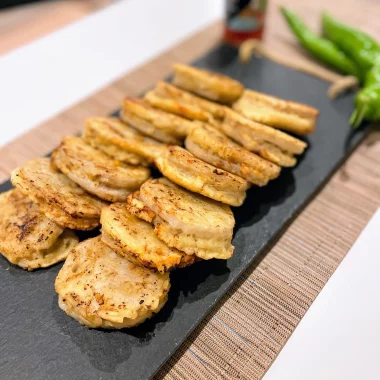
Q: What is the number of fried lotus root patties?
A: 14